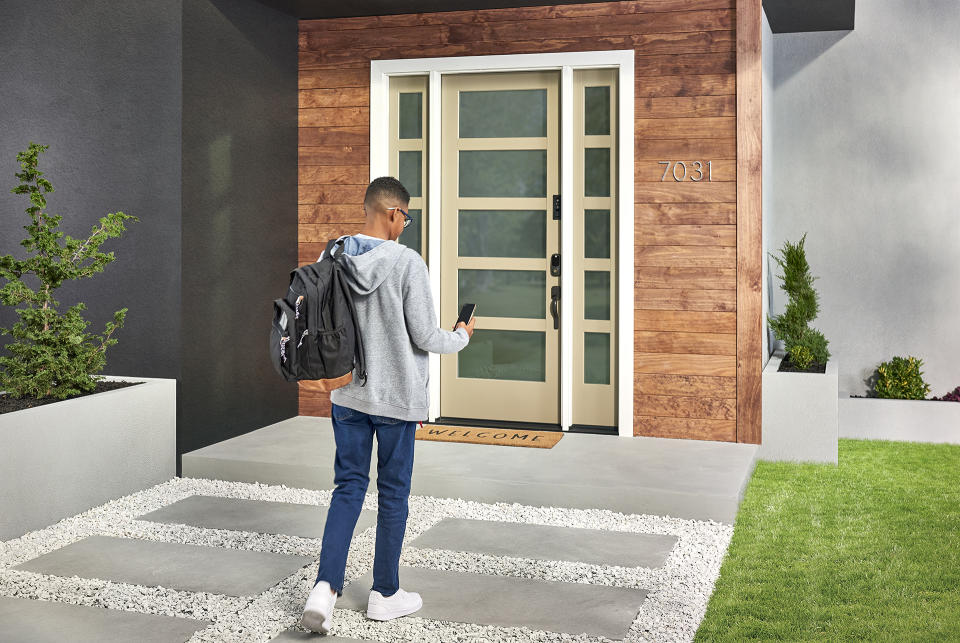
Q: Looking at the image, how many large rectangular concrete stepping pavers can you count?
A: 6